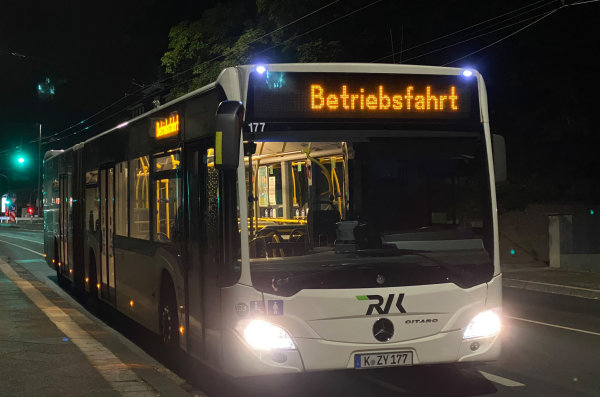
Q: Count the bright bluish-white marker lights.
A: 2